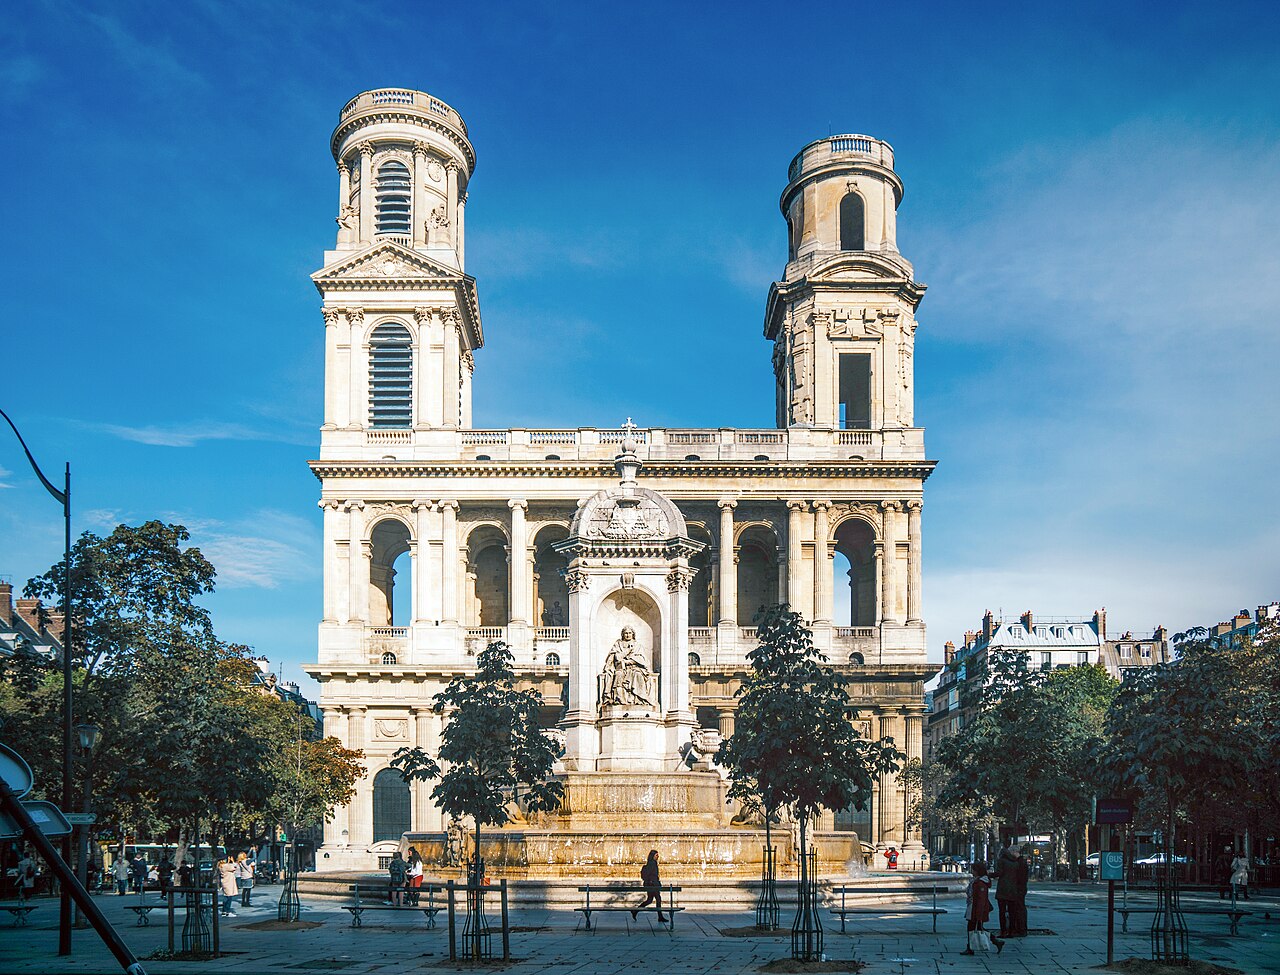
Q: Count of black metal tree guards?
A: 6